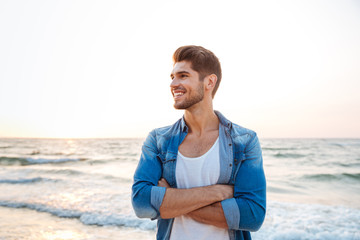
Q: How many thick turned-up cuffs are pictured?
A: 2